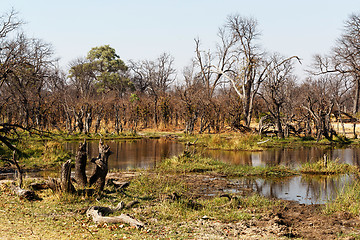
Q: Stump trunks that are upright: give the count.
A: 3